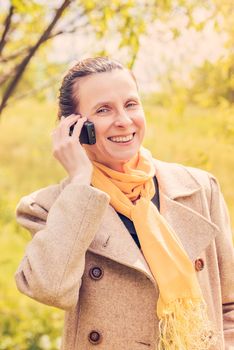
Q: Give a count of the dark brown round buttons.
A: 3